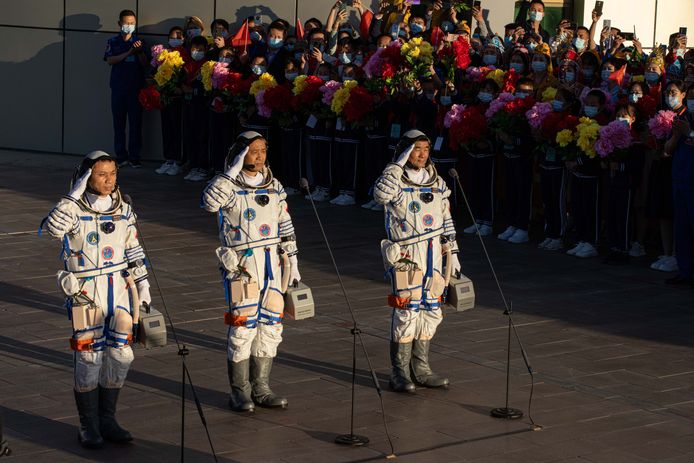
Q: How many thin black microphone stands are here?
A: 3